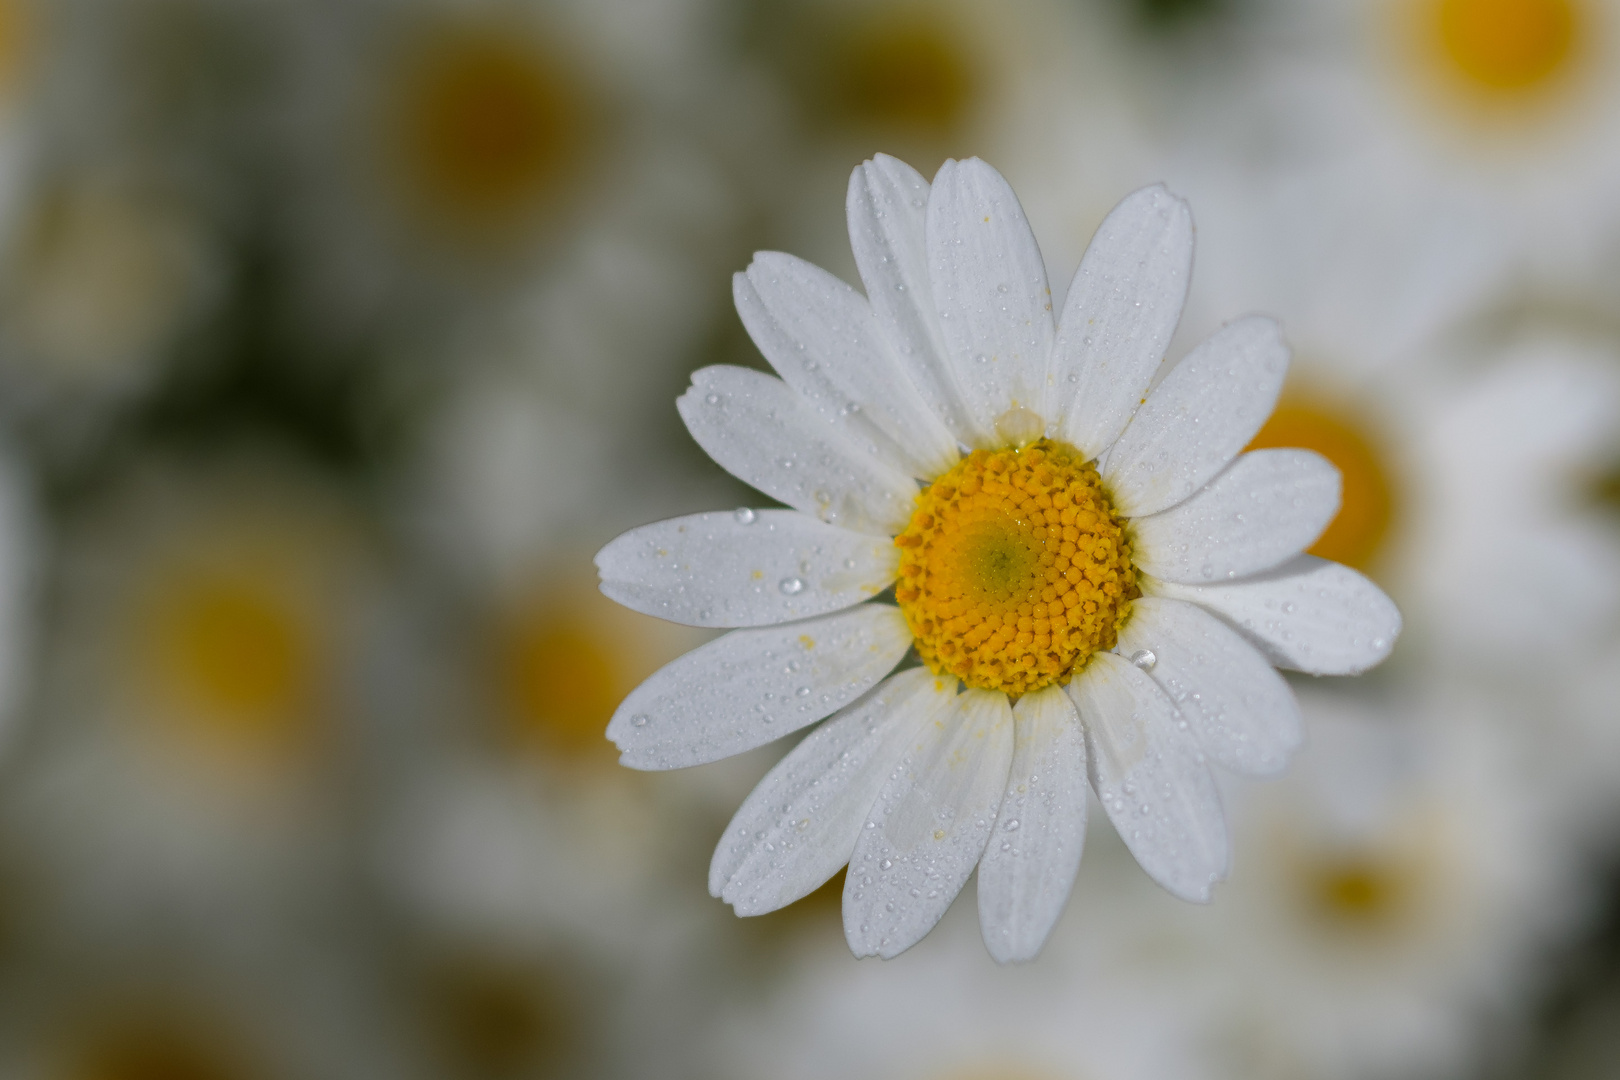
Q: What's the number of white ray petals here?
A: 15